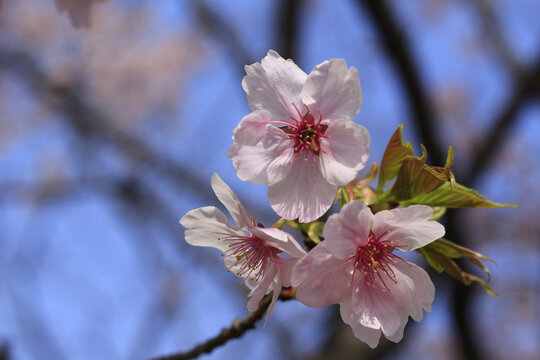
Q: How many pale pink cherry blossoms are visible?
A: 3